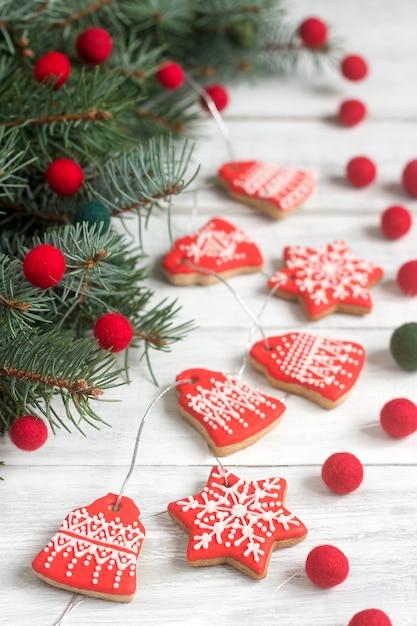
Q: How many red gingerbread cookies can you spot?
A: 7